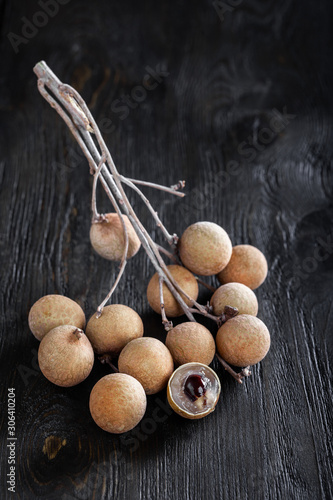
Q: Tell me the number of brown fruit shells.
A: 13